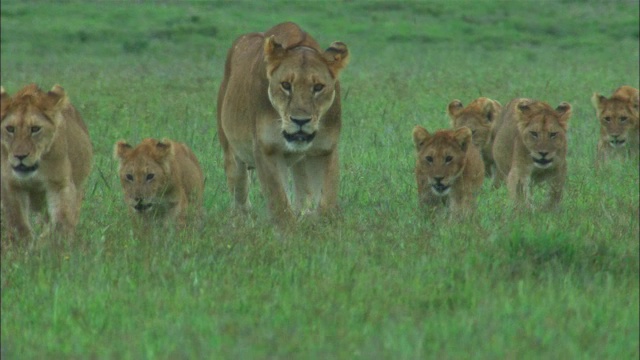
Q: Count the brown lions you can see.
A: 7